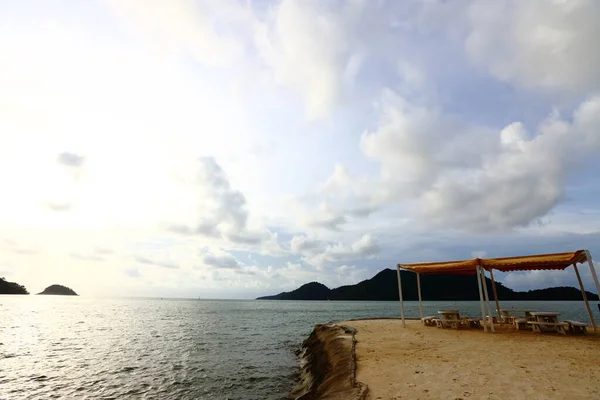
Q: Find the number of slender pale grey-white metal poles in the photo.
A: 7